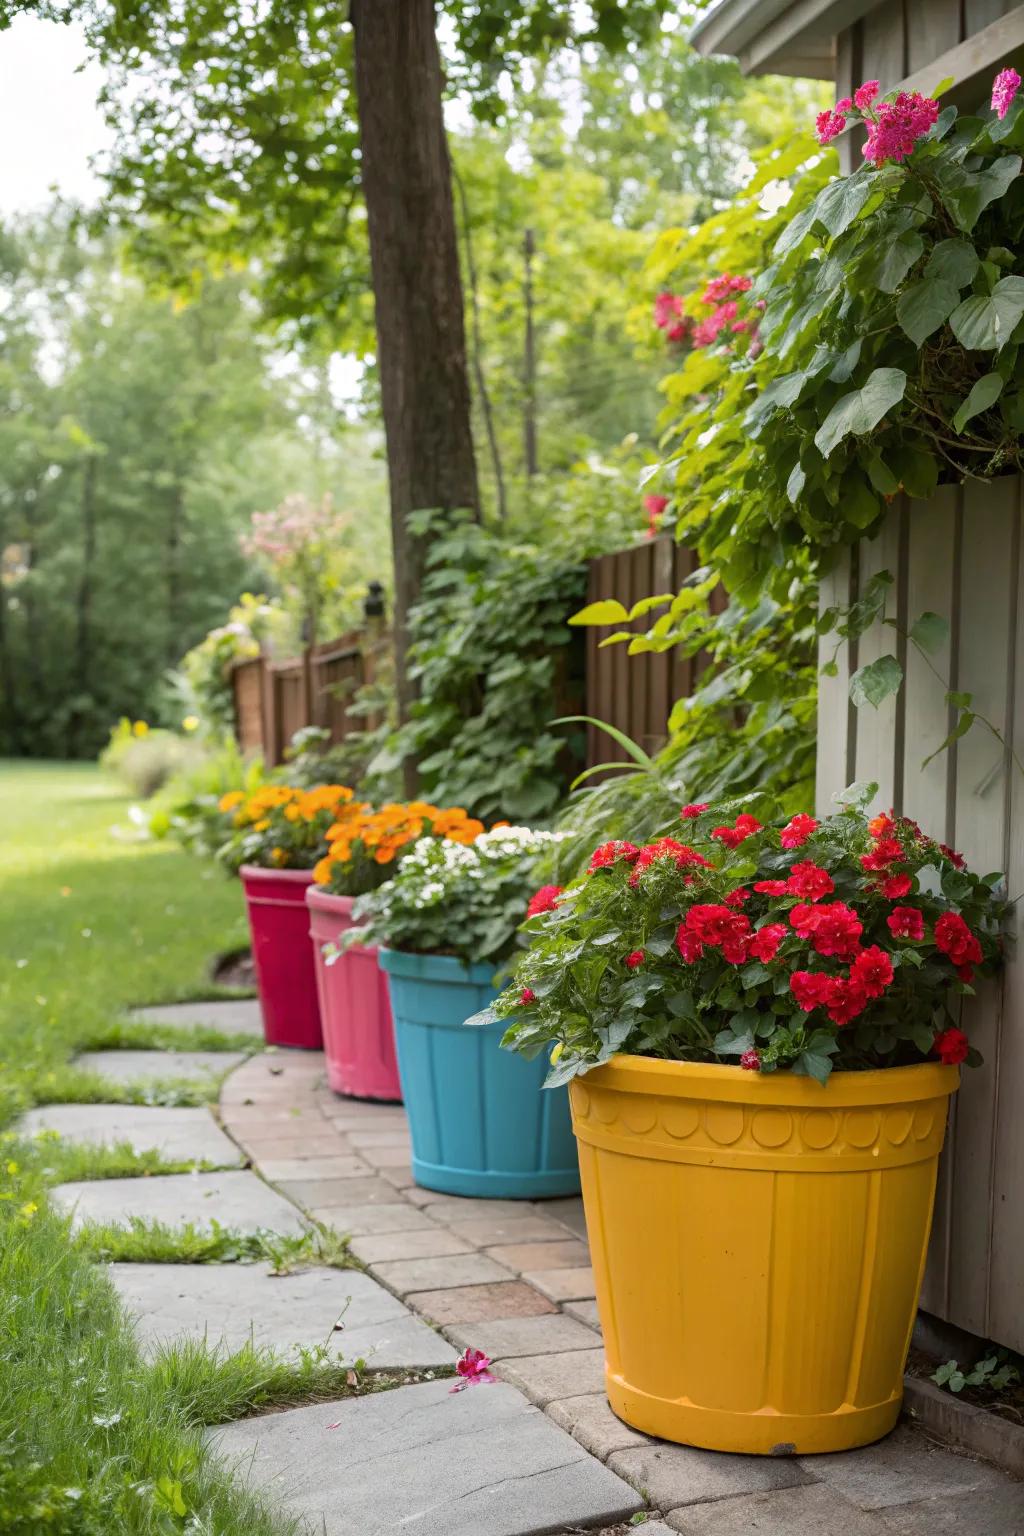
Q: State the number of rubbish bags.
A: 0